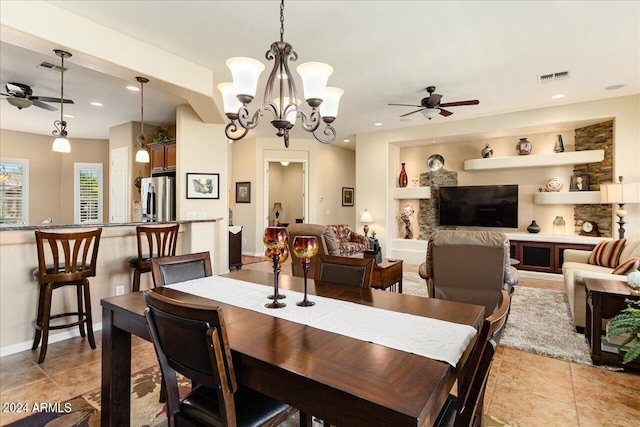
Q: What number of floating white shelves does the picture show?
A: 3